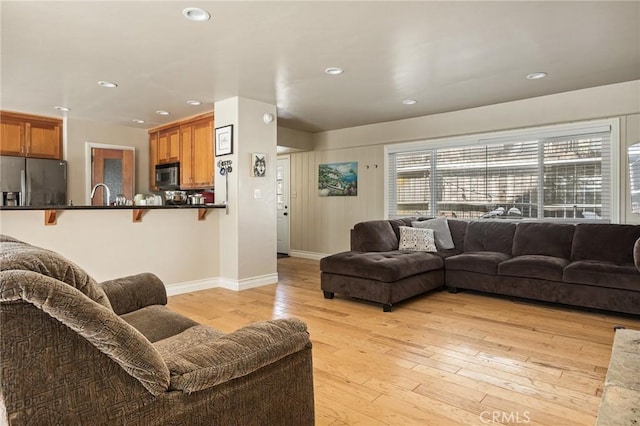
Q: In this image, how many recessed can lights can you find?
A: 9